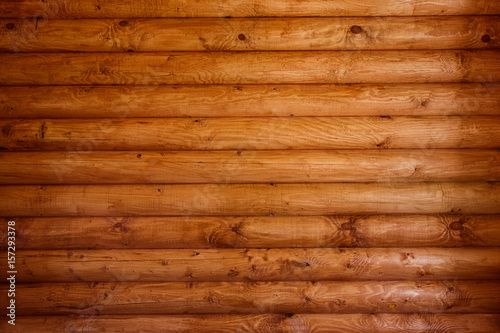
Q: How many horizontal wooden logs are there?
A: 11